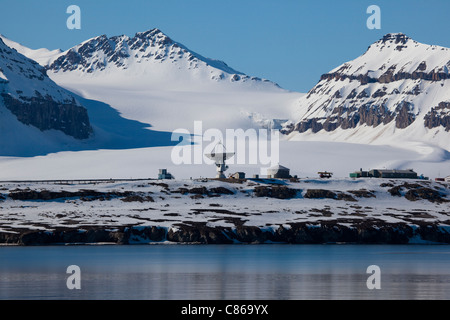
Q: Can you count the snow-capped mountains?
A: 3